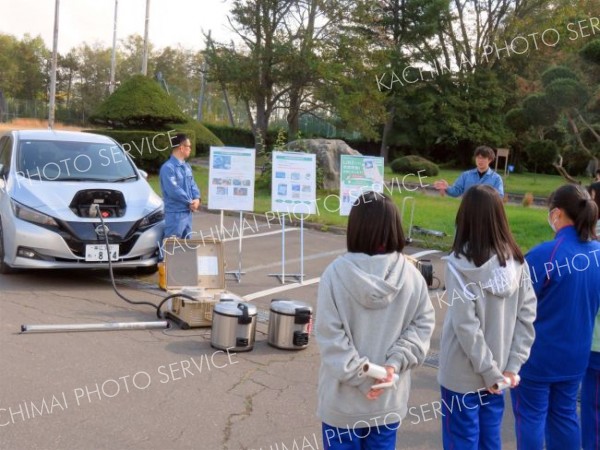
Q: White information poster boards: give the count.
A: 3